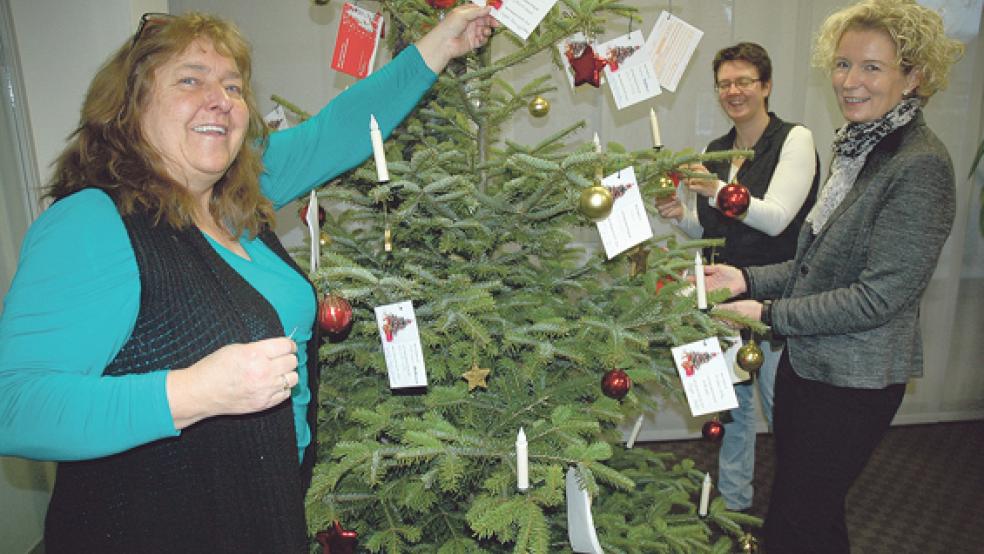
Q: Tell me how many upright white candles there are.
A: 7